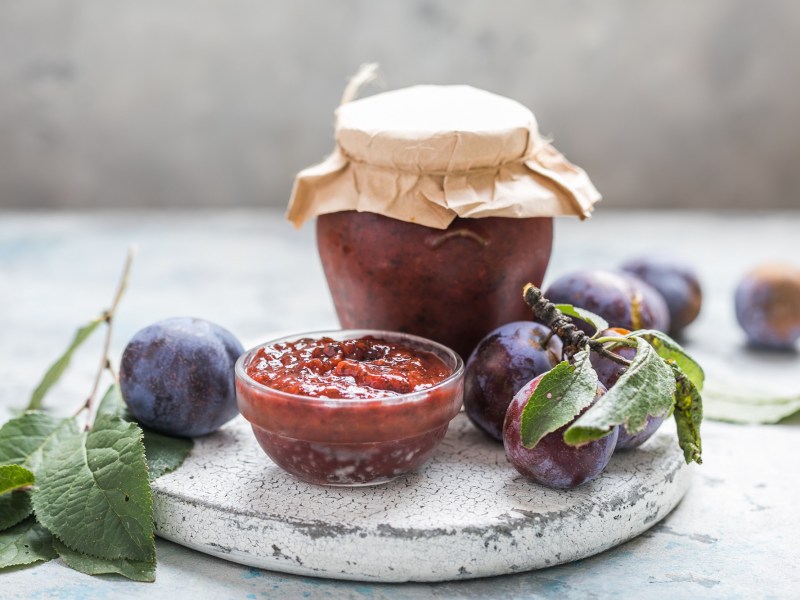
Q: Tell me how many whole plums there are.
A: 7